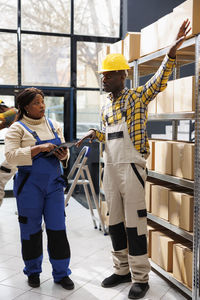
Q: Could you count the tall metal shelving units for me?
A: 1